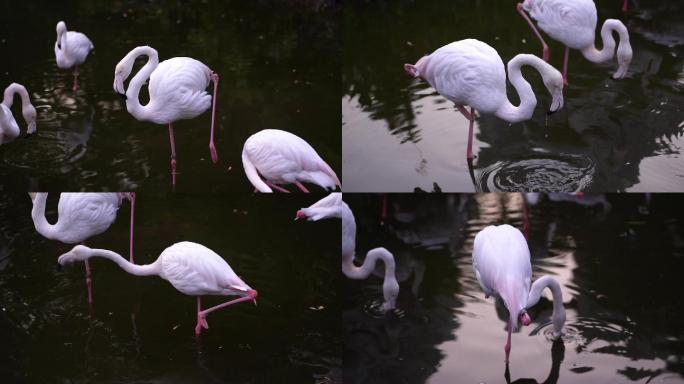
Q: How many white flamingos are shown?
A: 11